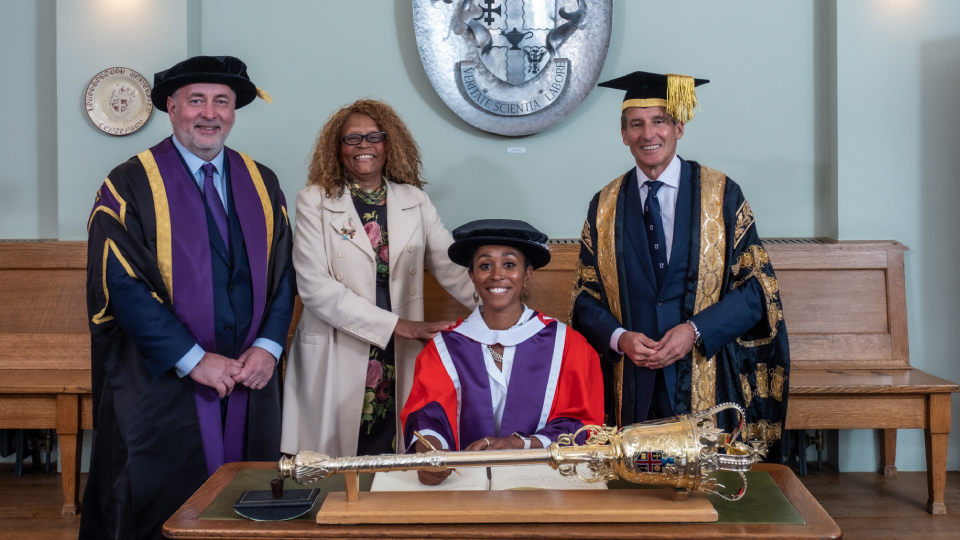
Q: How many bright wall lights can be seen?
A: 2